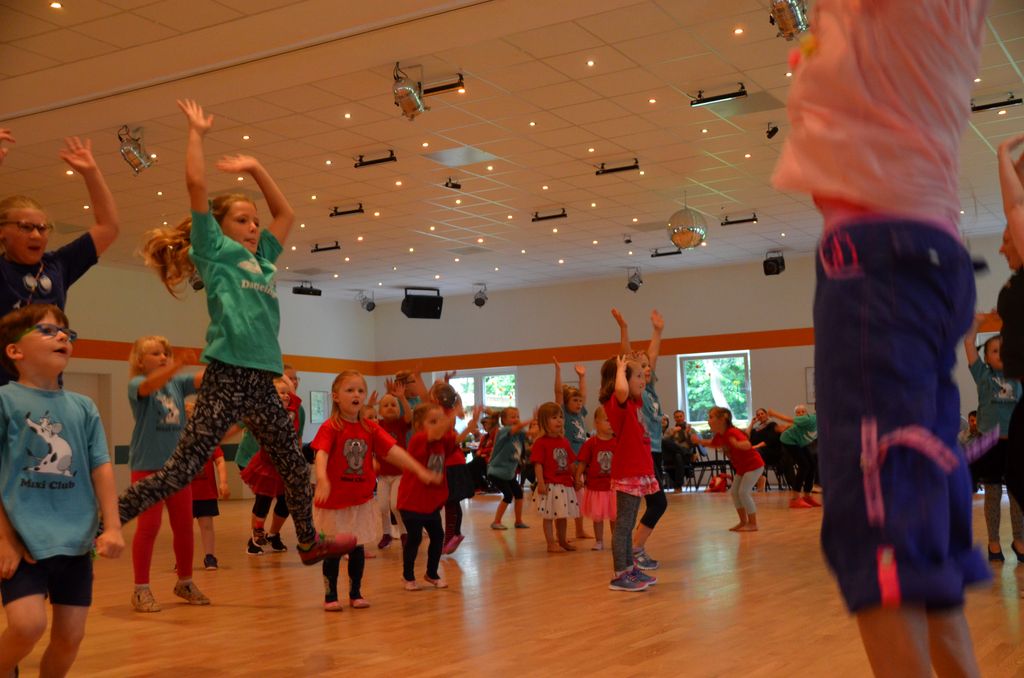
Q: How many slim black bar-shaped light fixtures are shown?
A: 10